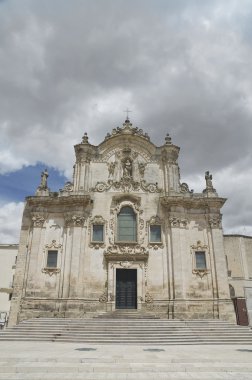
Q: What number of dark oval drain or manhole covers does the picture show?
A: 3